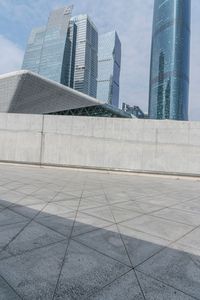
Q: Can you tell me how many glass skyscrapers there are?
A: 4